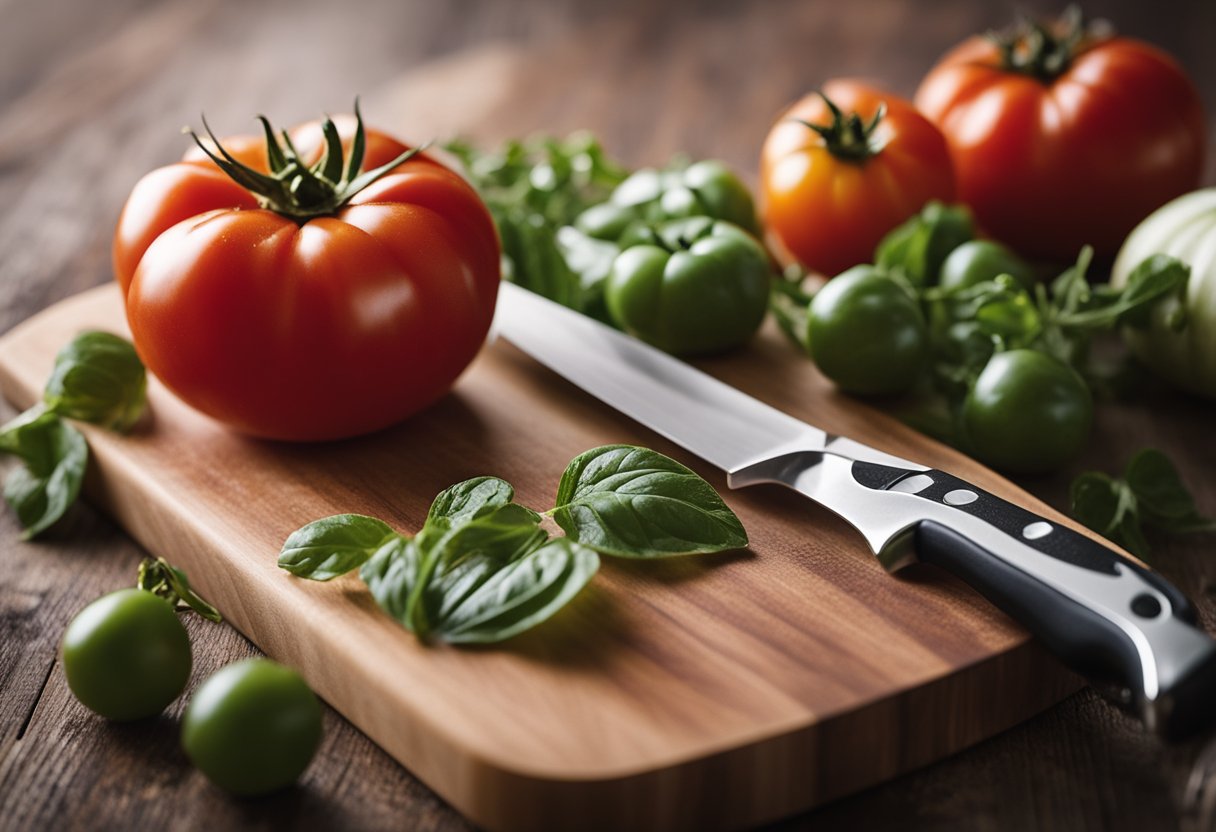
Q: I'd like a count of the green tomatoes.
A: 7